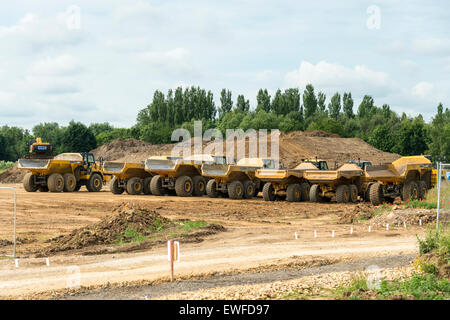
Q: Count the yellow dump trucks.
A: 7